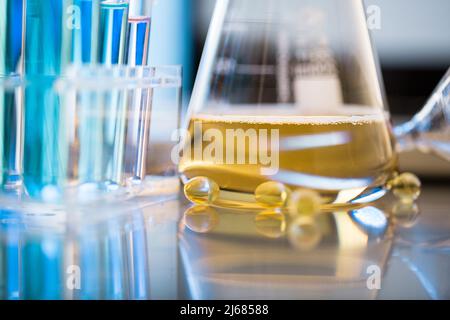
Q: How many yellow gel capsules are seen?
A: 4